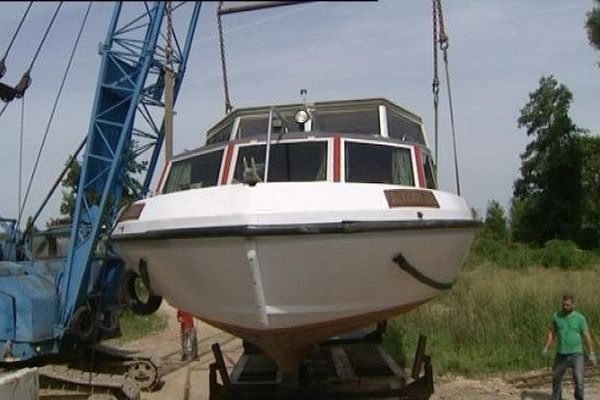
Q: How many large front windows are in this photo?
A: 3